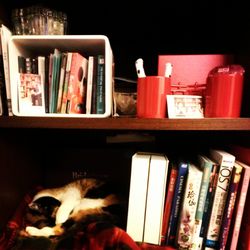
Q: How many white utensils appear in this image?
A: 2